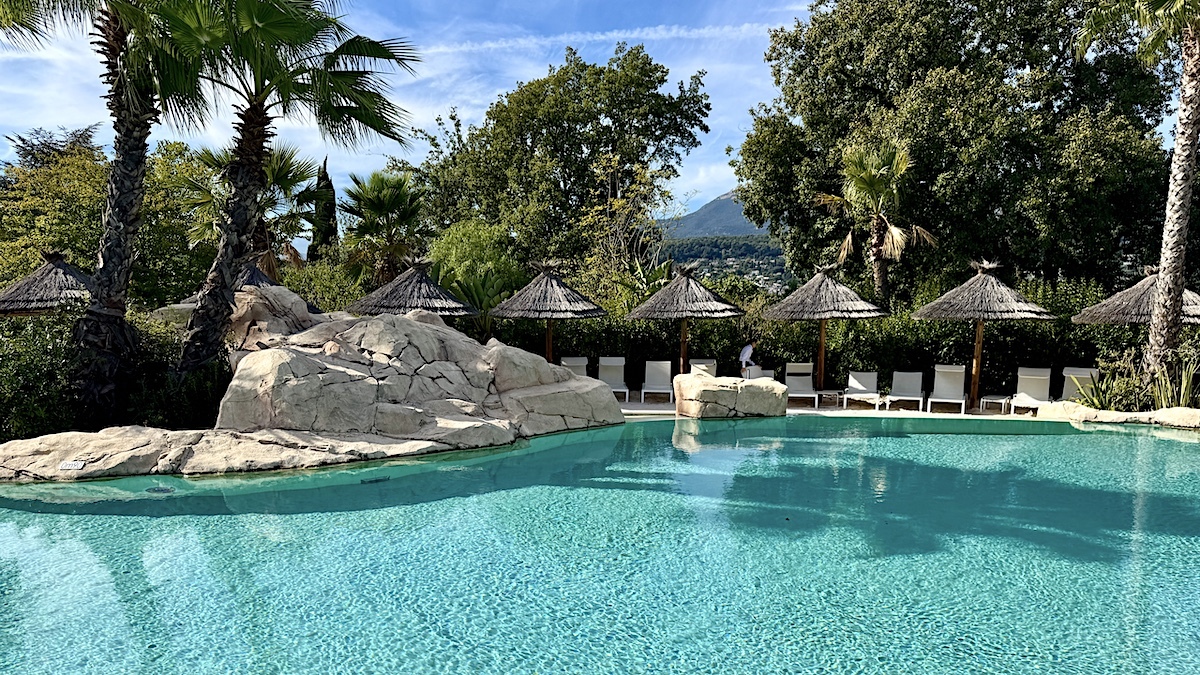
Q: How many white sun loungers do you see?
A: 11